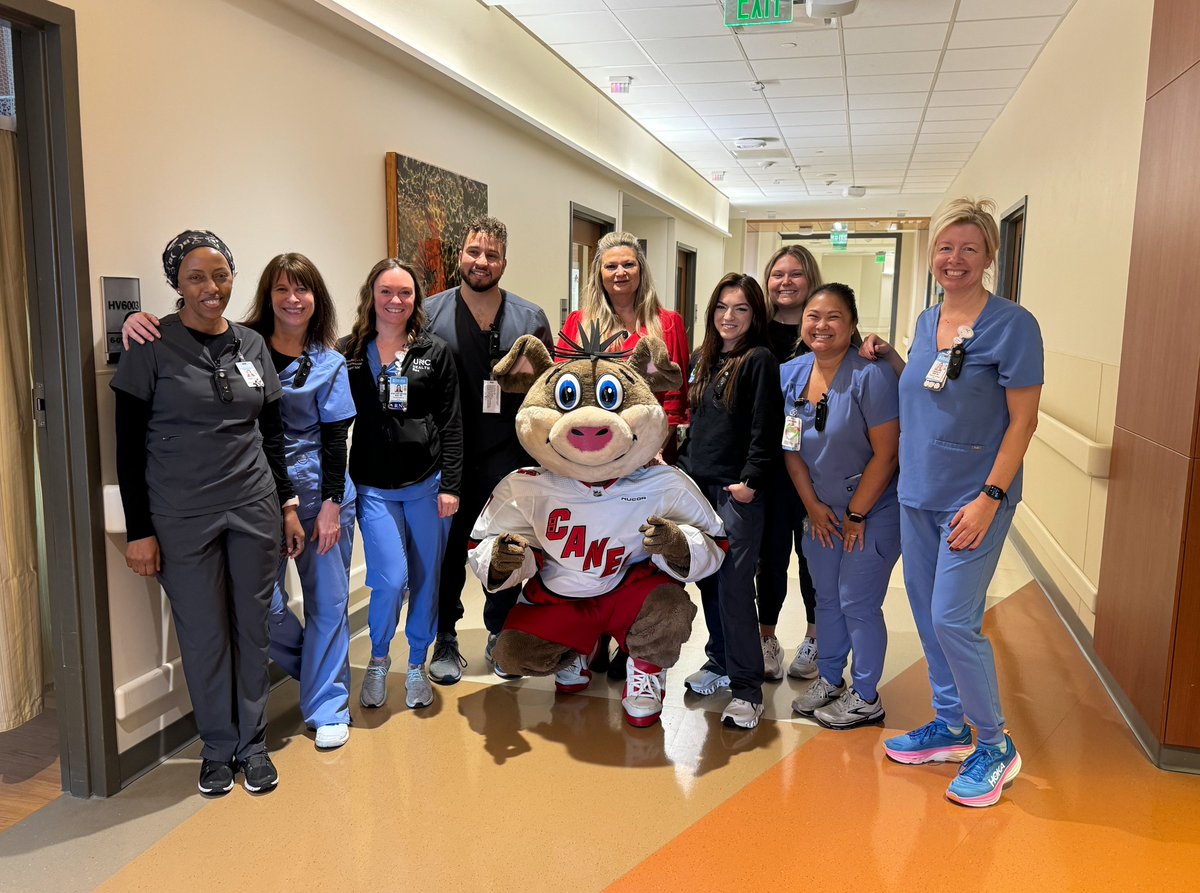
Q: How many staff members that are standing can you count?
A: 9